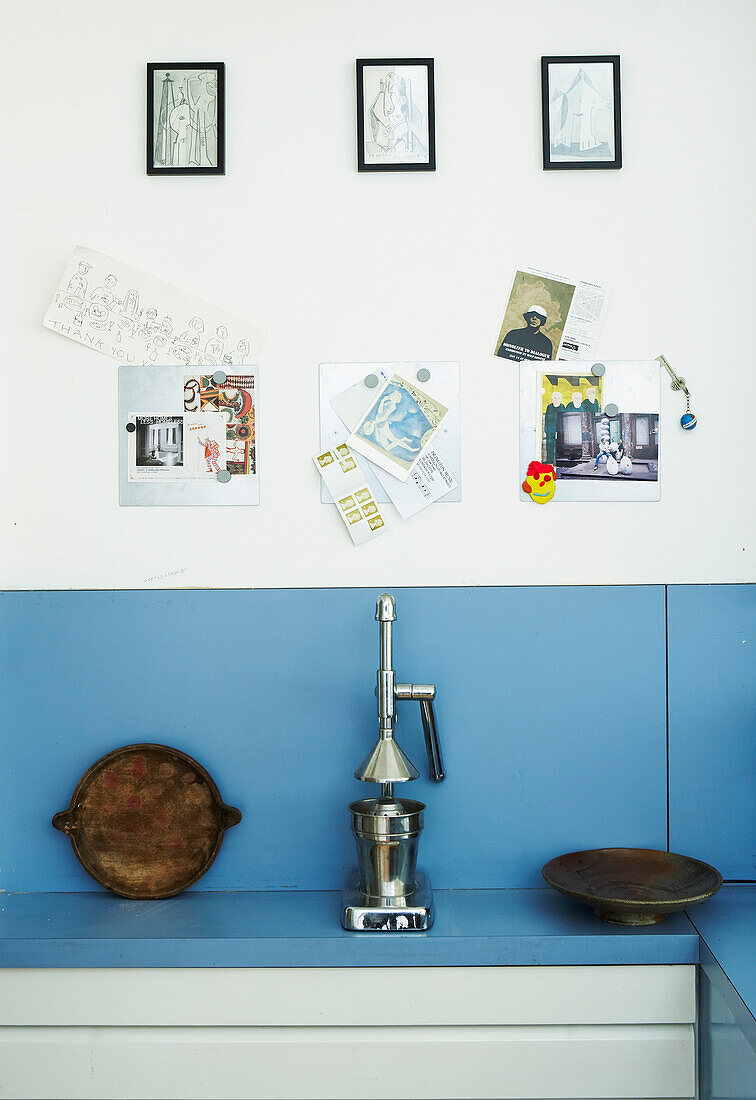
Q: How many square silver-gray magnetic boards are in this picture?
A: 3